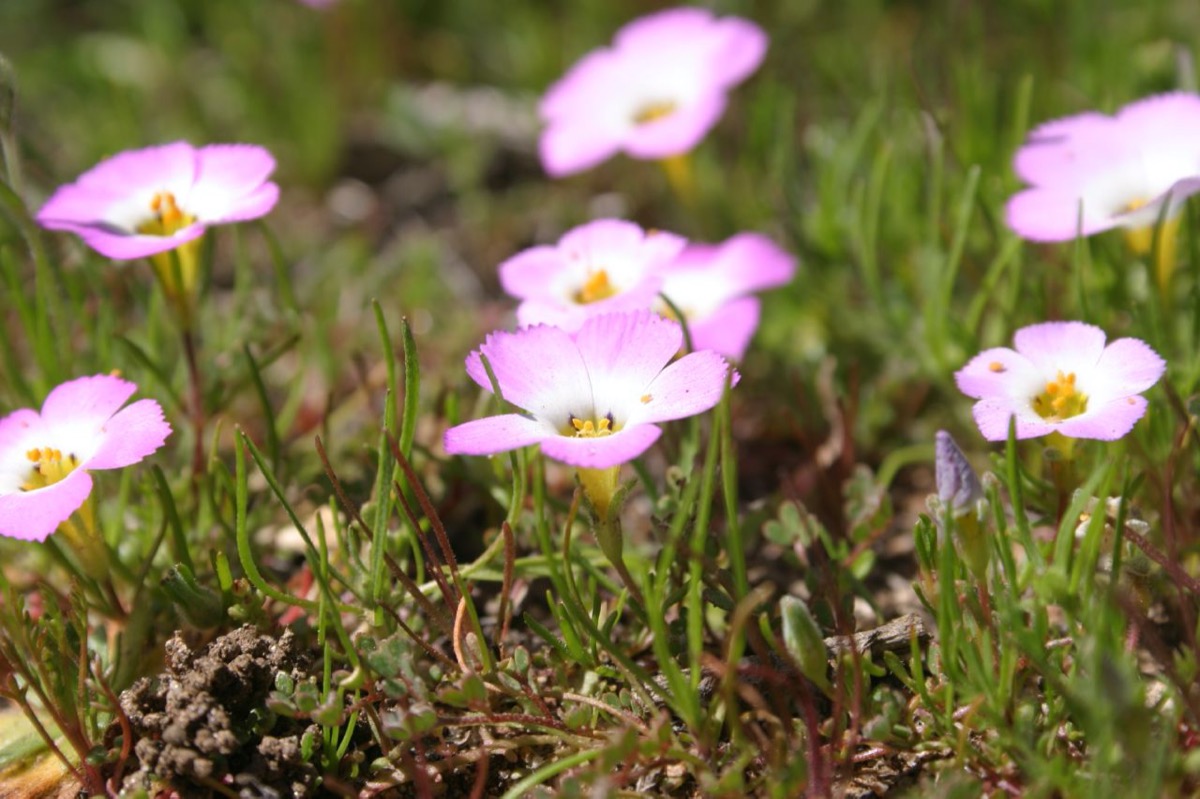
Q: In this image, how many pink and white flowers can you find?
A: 8